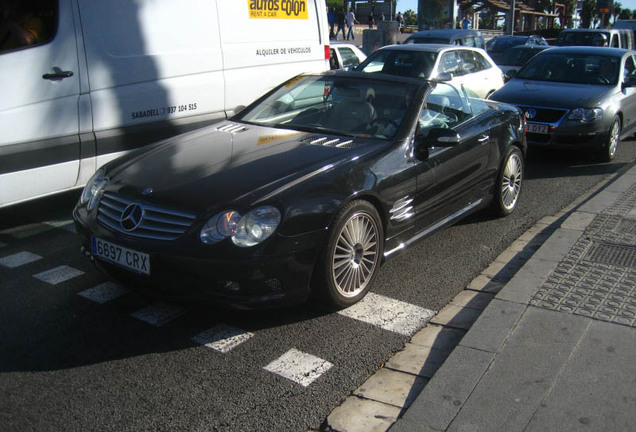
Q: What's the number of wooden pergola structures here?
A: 1